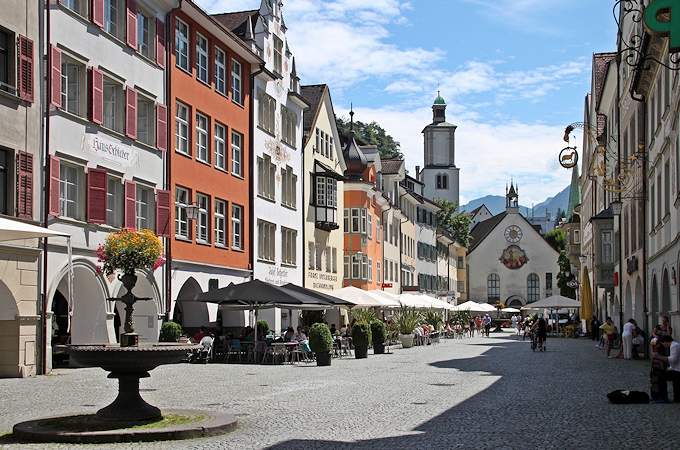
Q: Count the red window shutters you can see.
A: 13